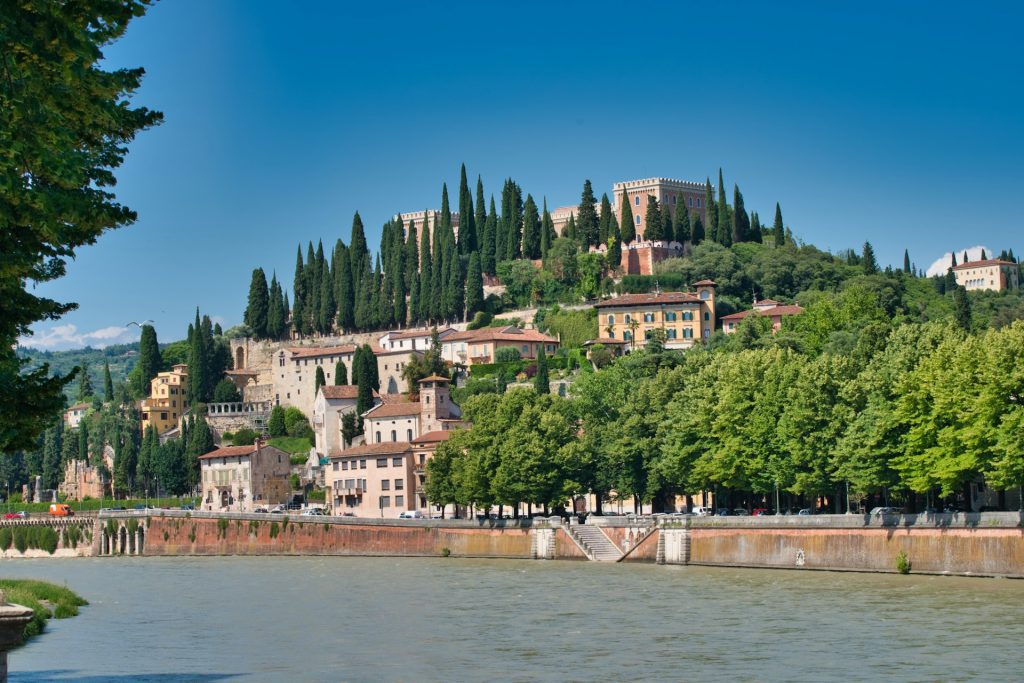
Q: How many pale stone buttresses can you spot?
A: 2